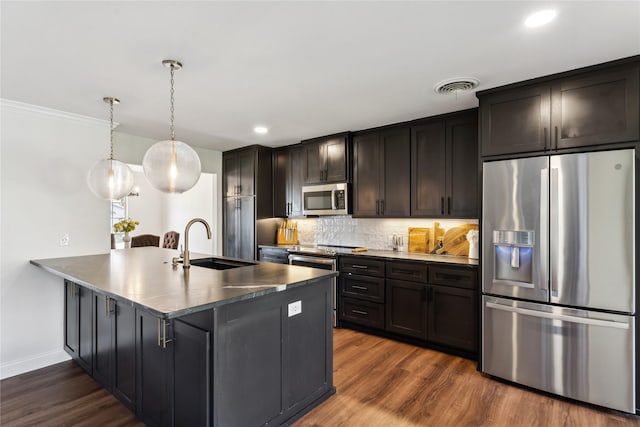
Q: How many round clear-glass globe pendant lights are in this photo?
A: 2